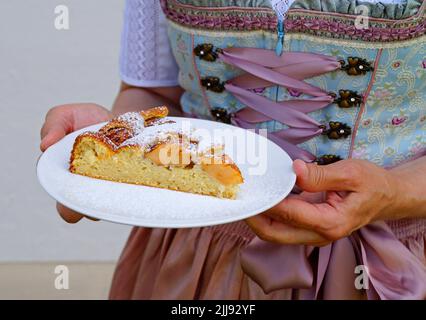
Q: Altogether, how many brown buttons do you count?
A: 7